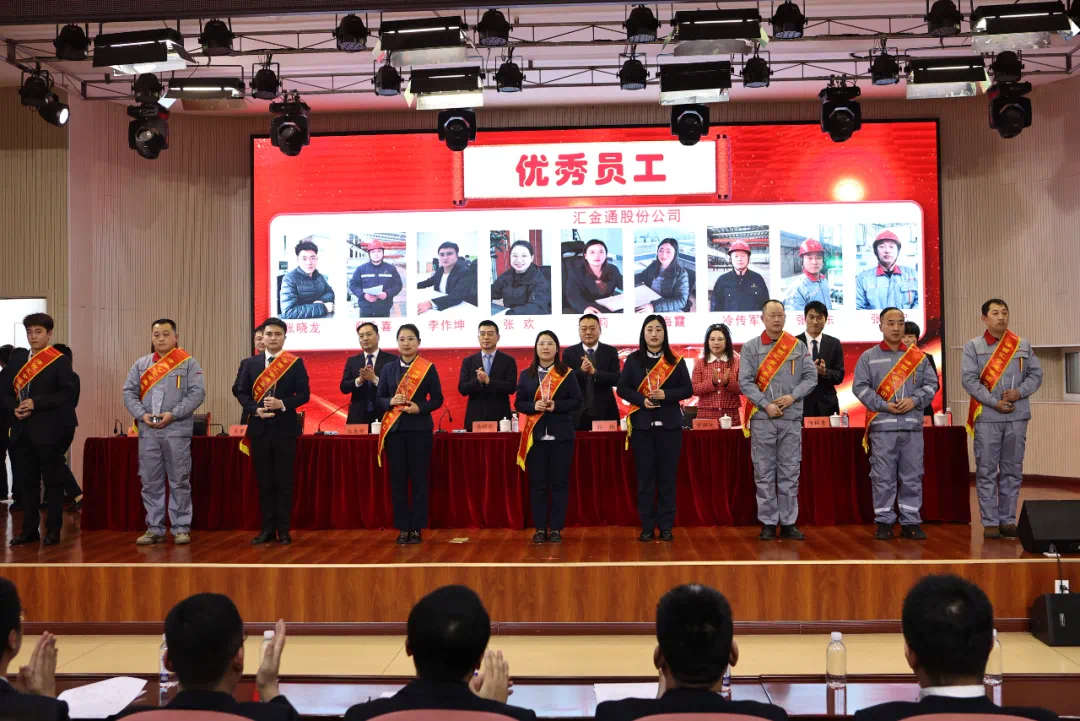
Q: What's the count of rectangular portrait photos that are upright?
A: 9